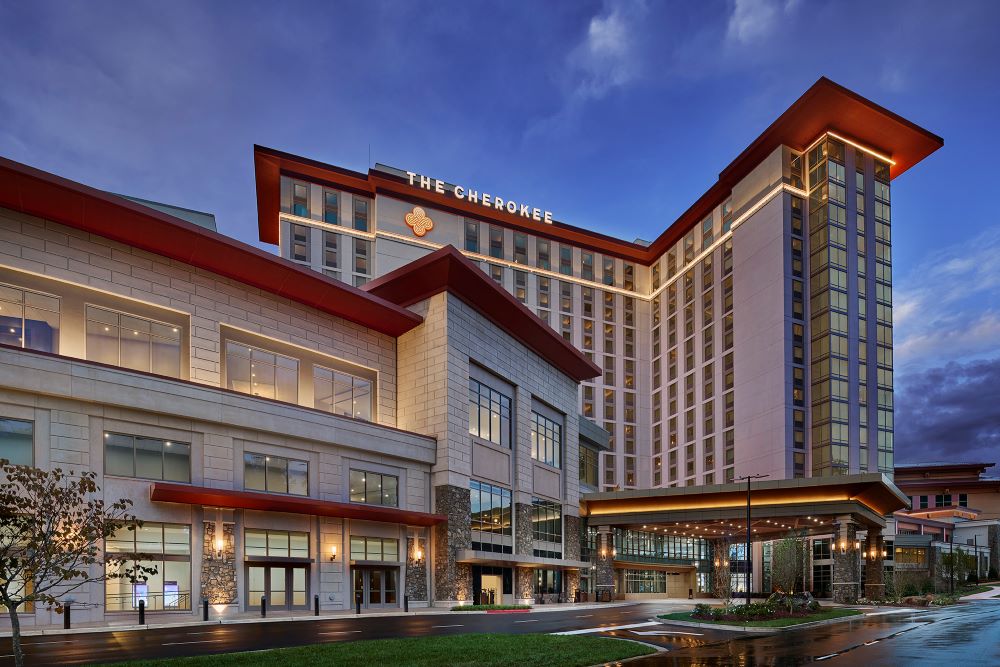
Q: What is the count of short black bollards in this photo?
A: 7